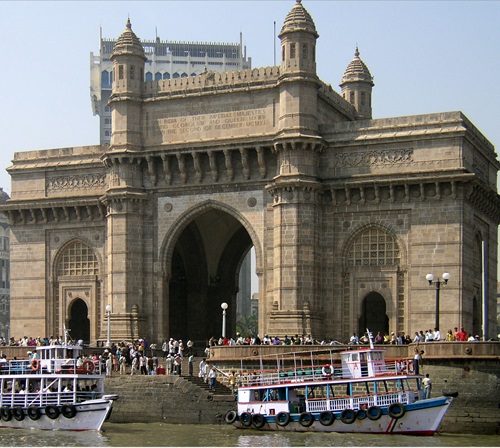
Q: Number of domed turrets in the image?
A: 3